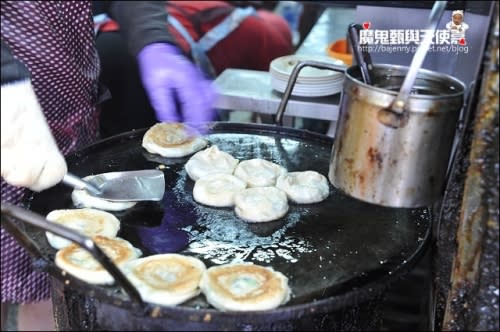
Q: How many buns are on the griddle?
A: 11